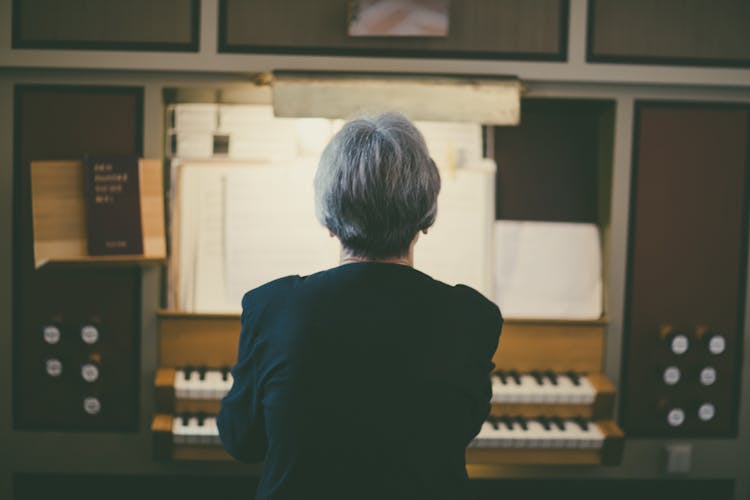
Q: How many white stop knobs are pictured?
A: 11